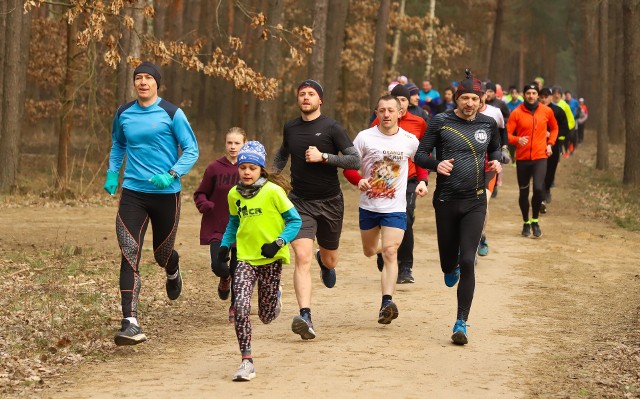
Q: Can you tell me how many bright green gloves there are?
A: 2